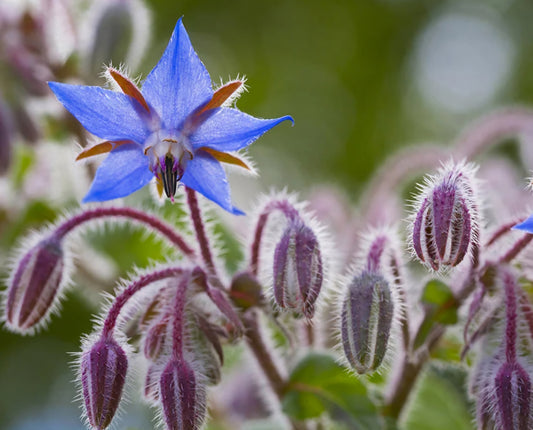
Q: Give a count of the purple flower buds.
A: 7